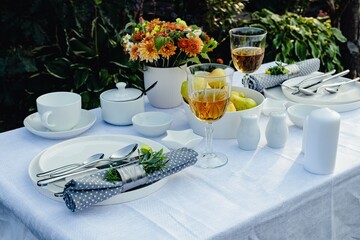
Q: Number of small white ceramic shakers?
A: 2